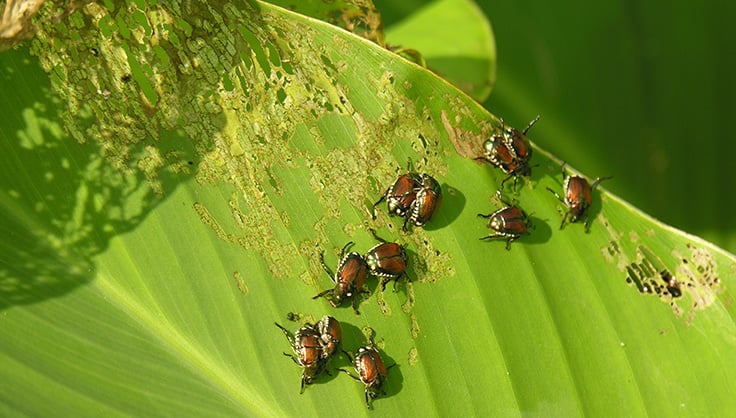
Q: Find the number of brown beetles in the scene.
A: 11